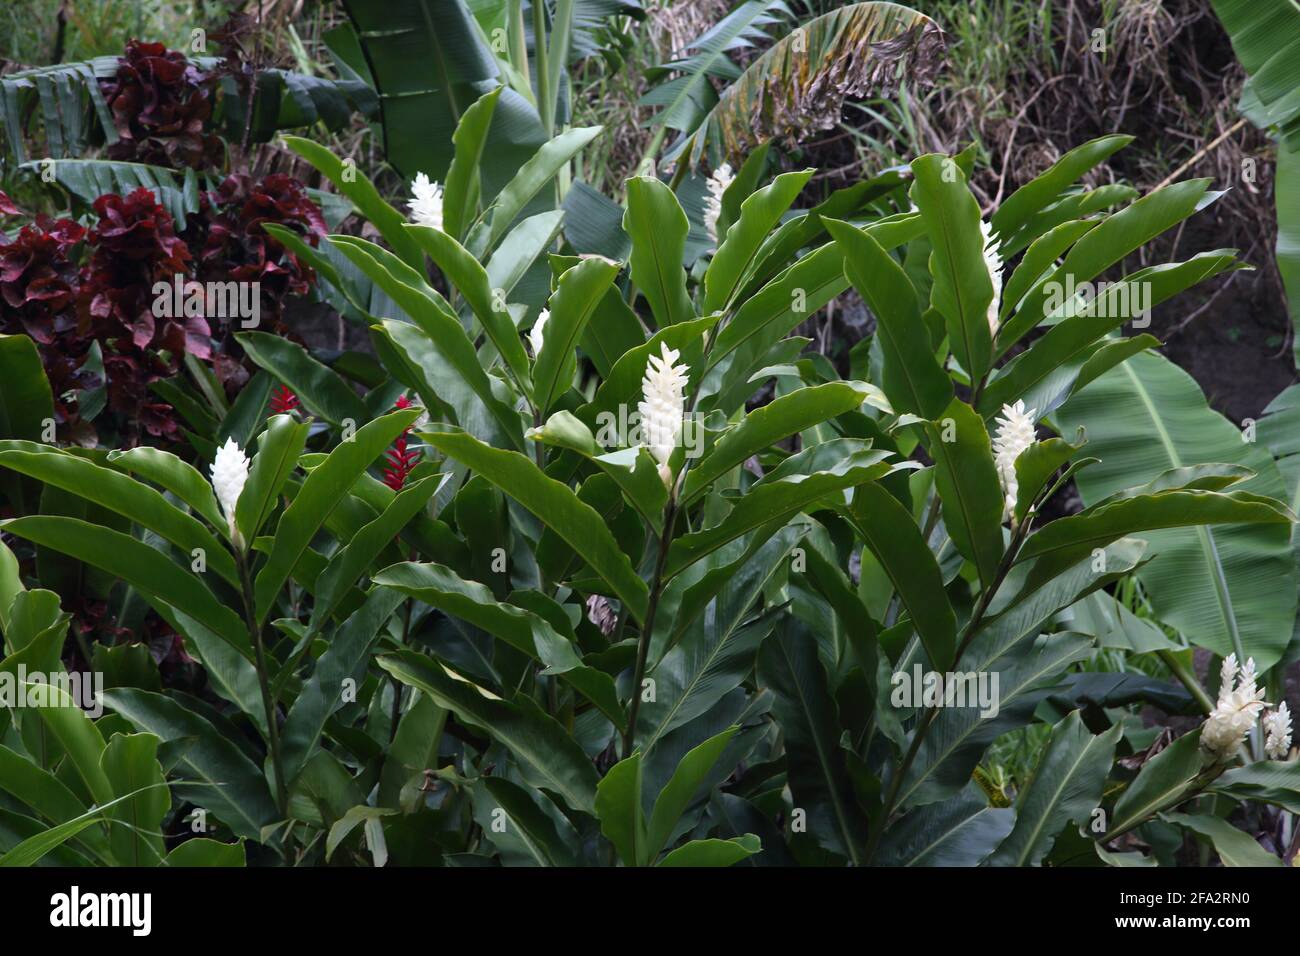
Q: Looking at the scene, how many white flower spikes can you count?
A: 9